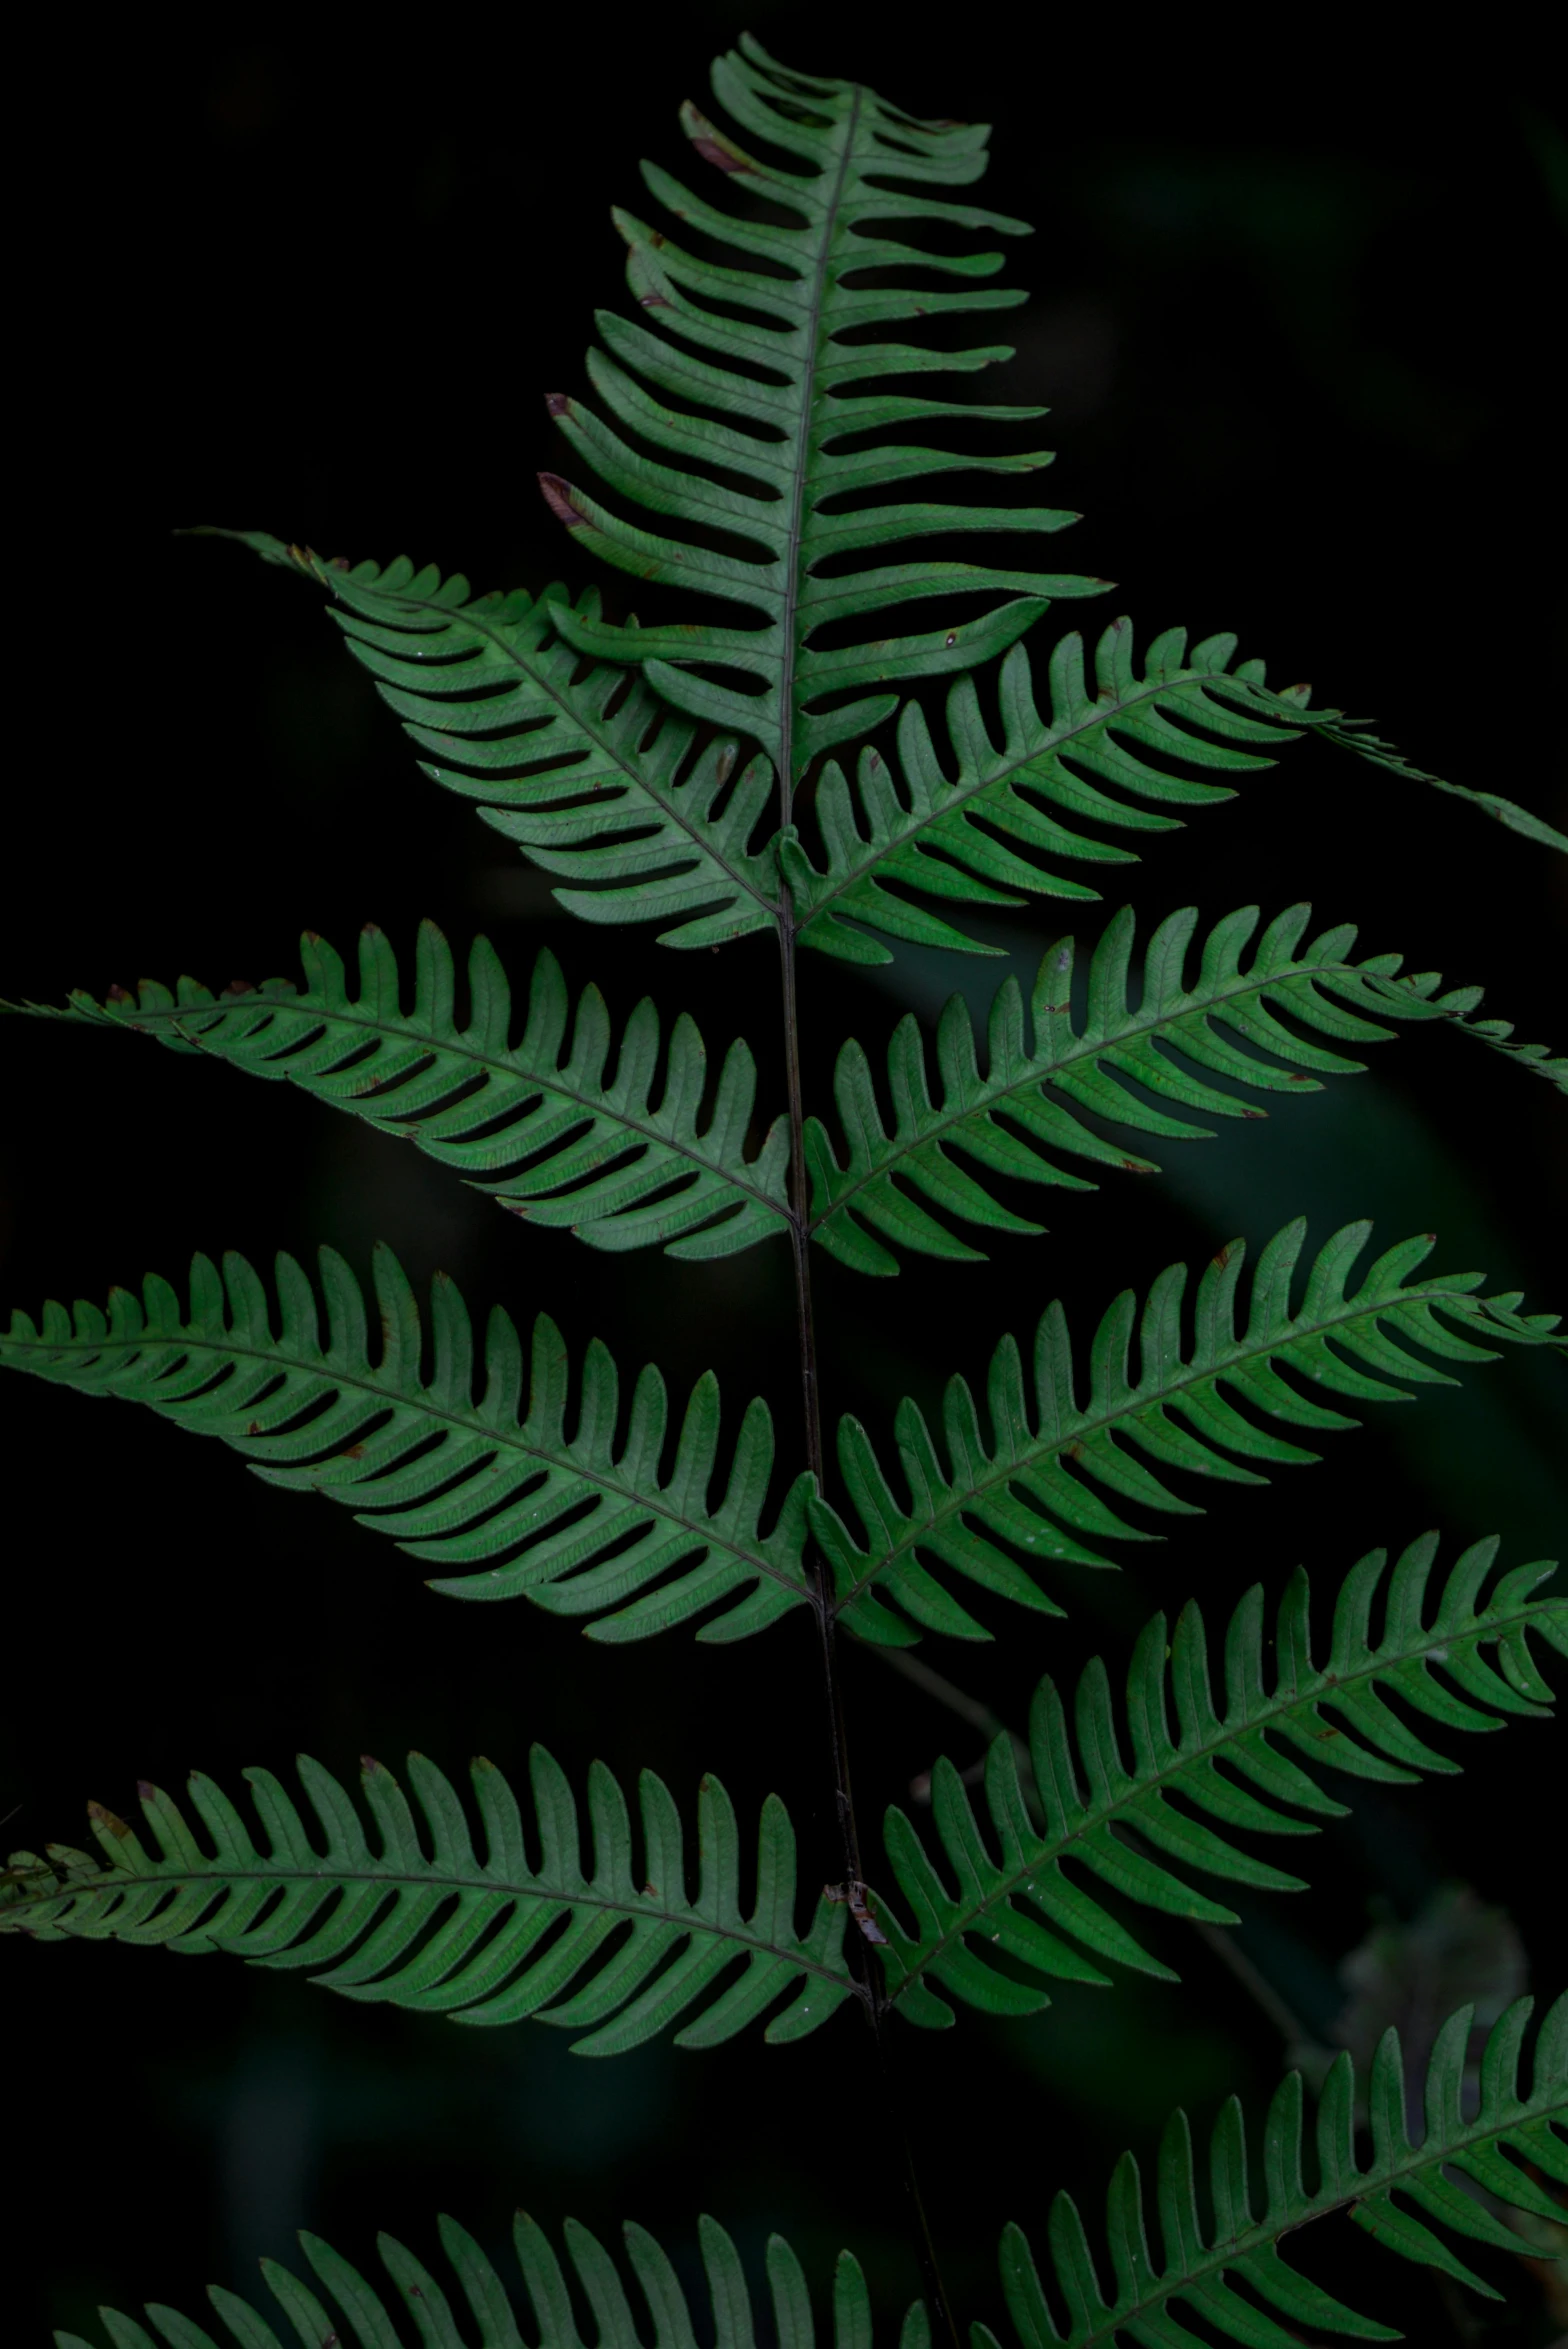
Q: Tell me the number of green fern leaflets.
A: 11